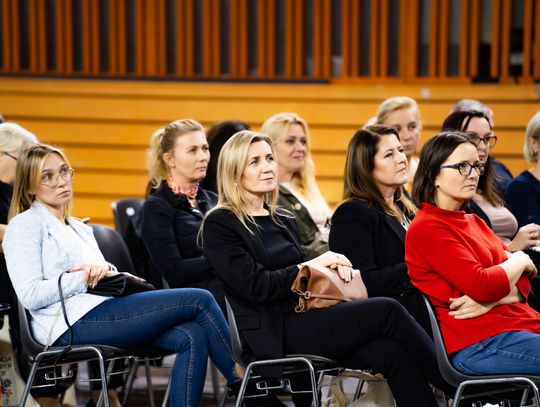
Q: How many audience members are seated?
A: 12